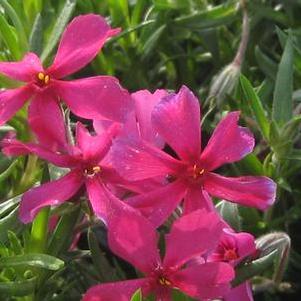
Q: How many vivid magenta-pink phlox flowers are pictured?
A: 5